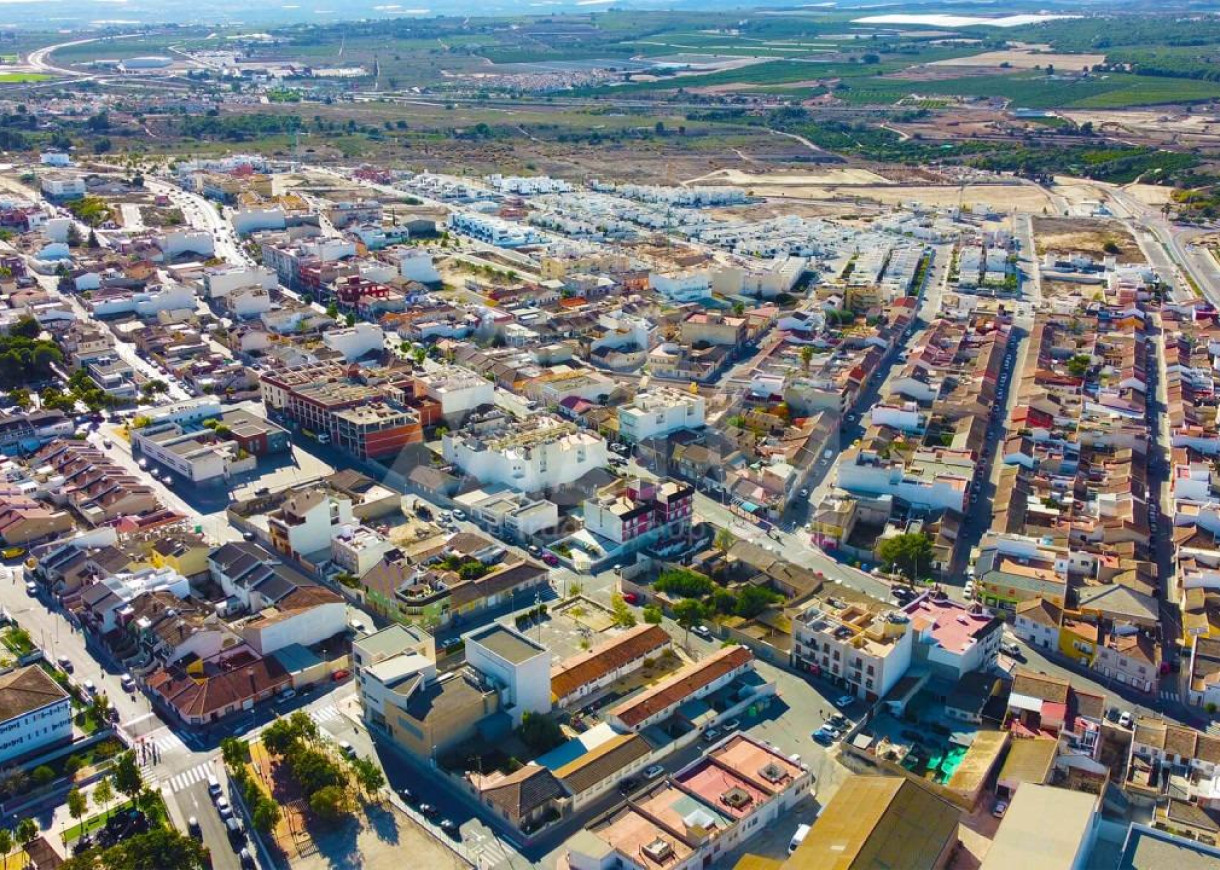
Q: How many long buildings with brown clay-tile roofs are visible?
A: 2